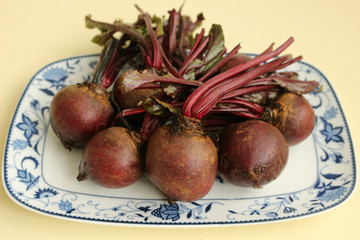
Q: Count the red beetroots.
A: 7